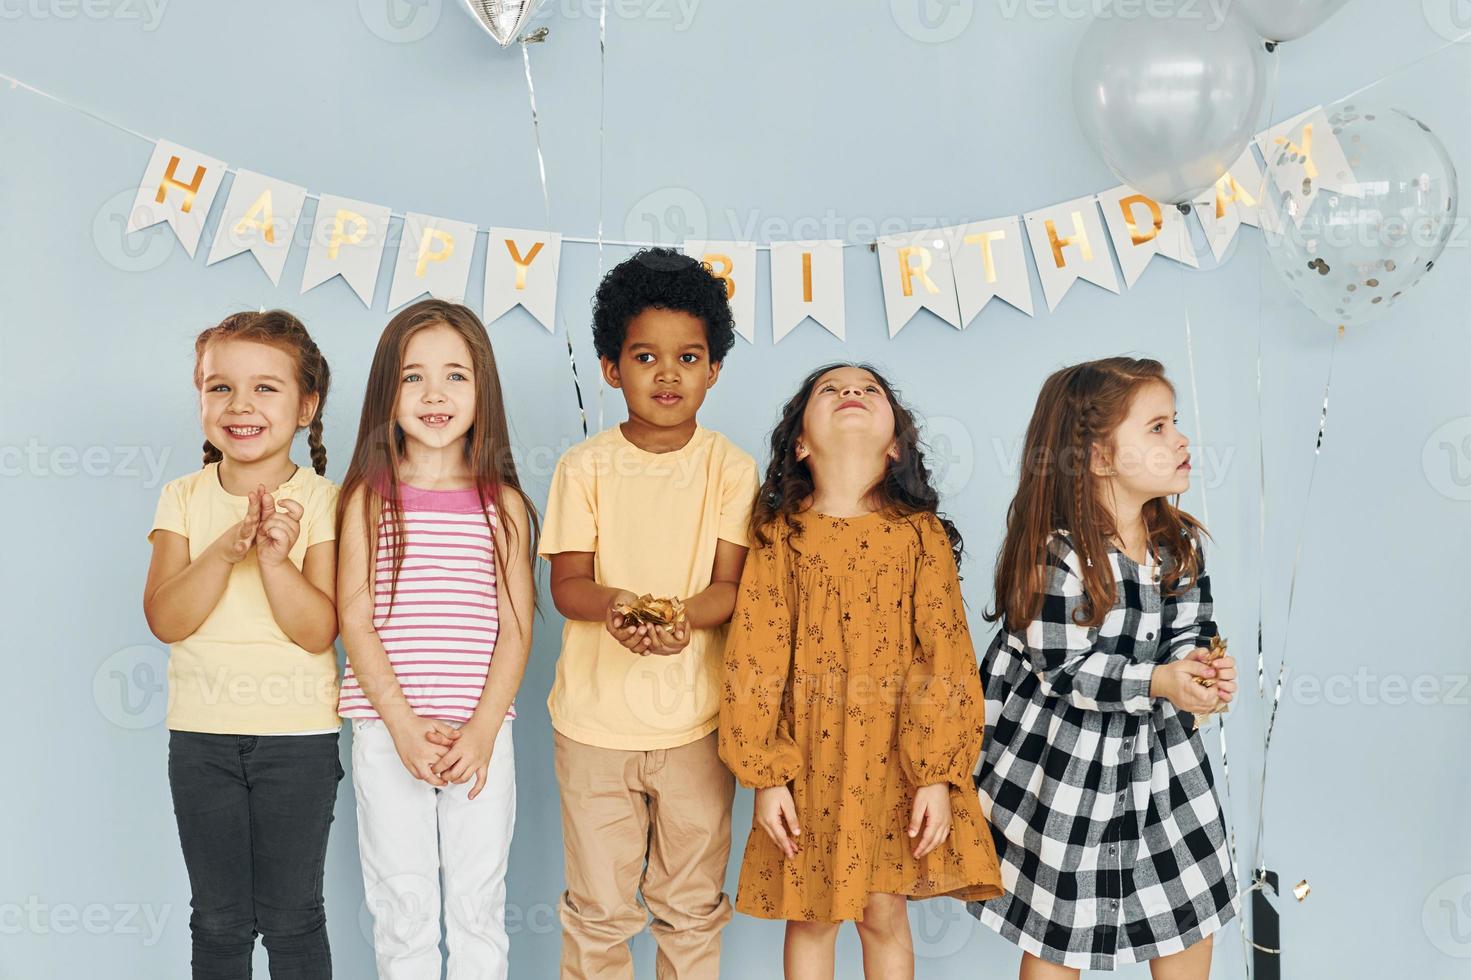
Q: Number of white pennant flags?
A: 13